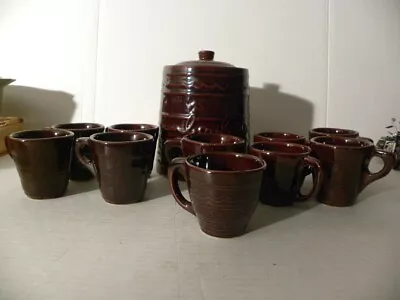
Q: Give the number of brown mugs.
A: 10